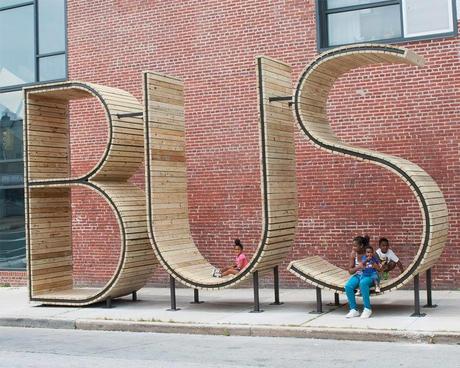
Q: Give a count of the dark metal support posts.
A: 10